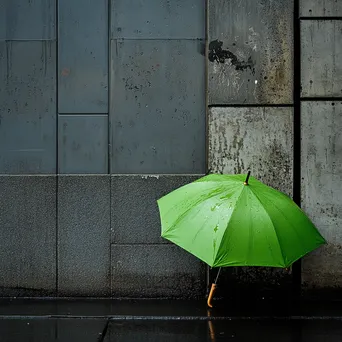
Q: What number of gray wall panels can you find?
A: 15